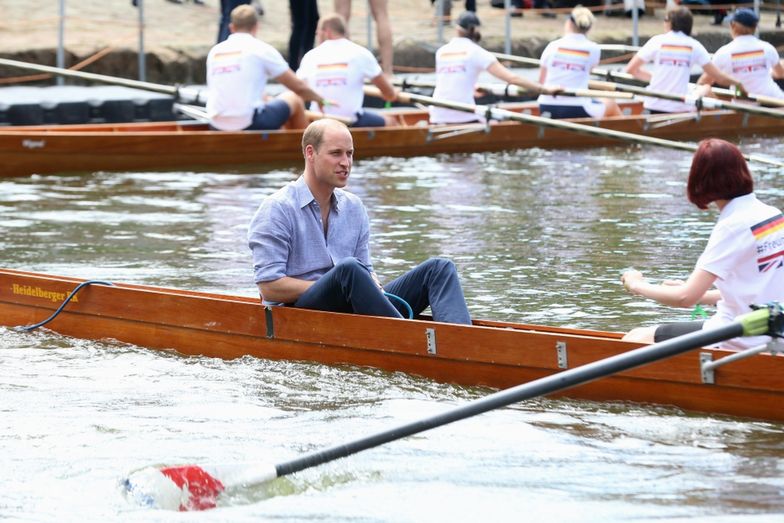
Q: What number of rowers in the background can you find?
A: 6